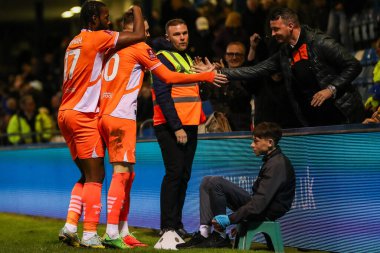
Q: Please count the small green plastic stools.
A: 1